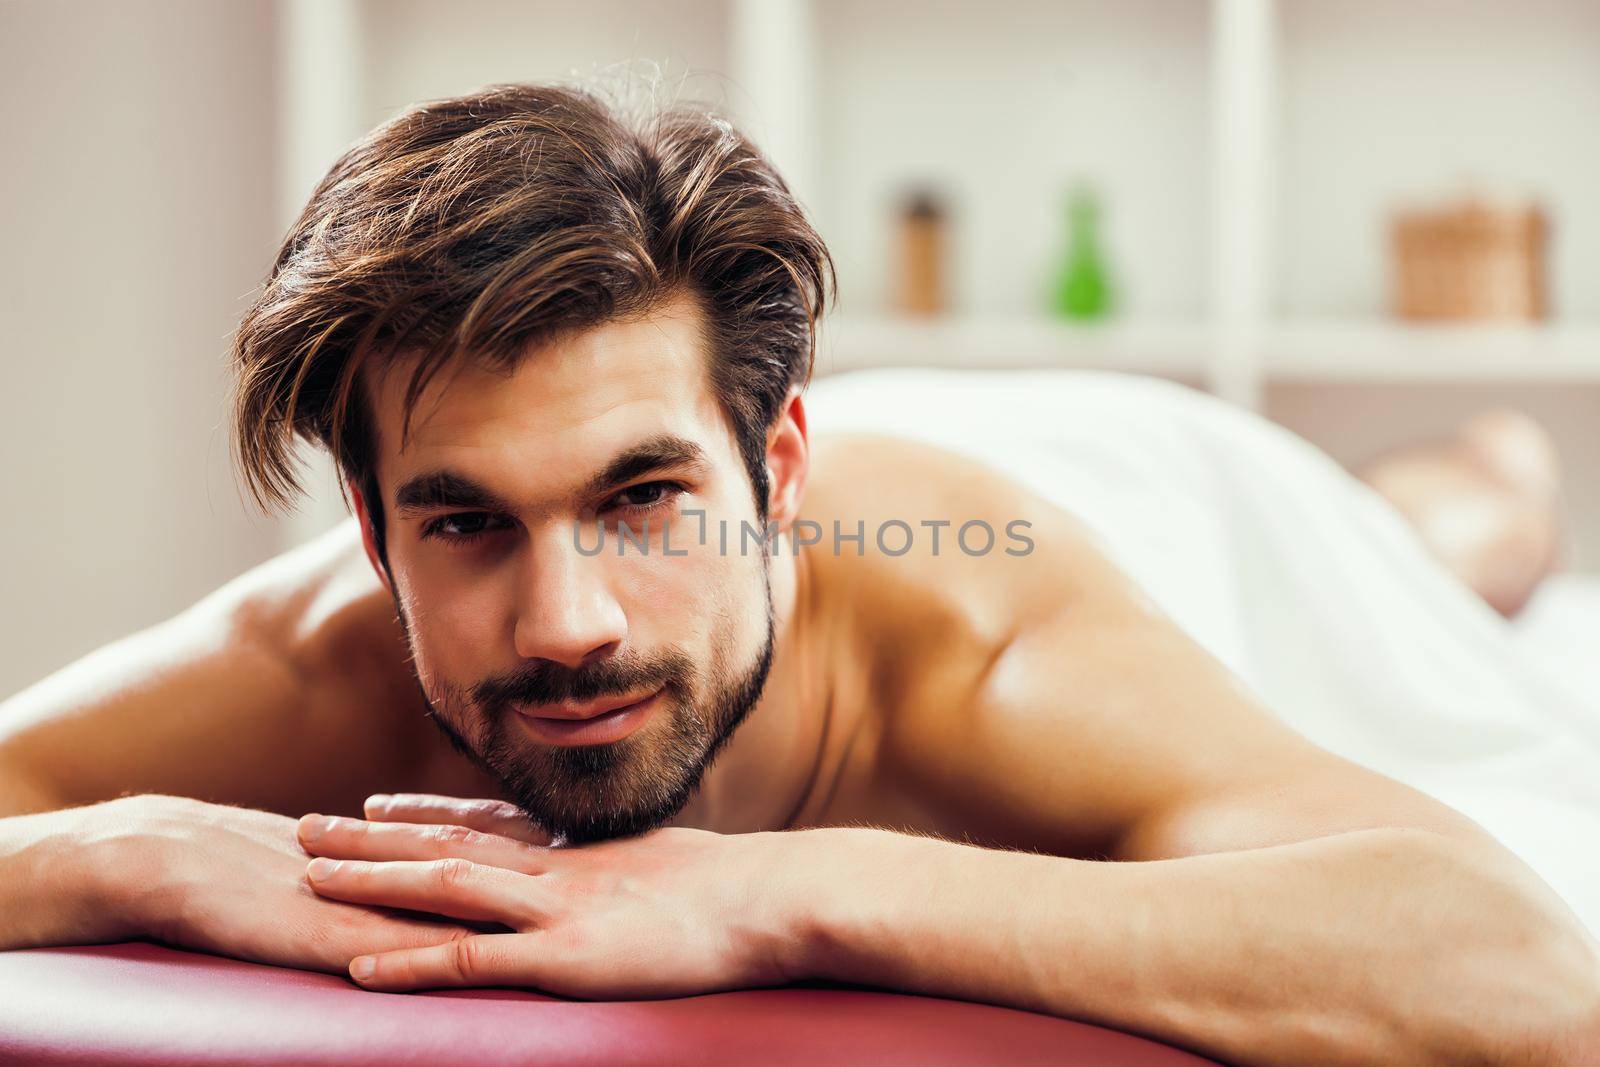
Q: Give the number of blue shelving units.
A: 0